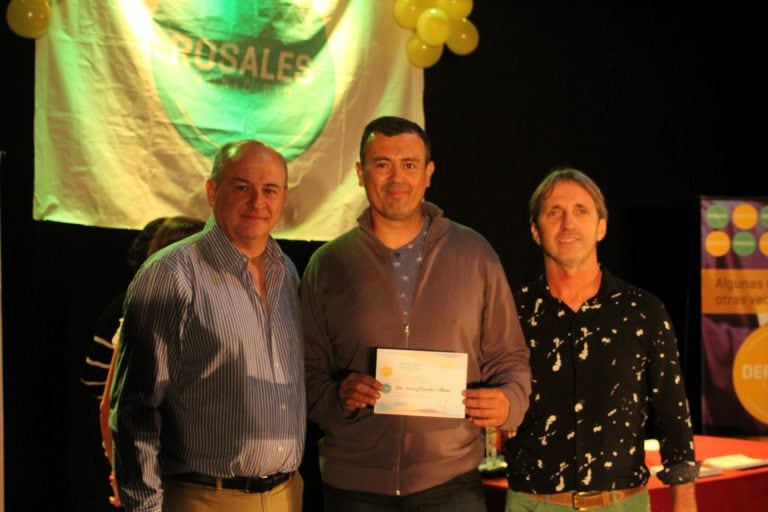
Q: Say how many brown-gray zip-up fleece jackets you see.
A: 1